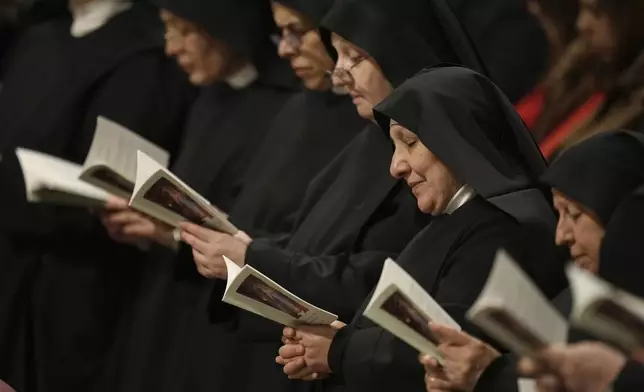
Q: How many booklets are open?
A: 7